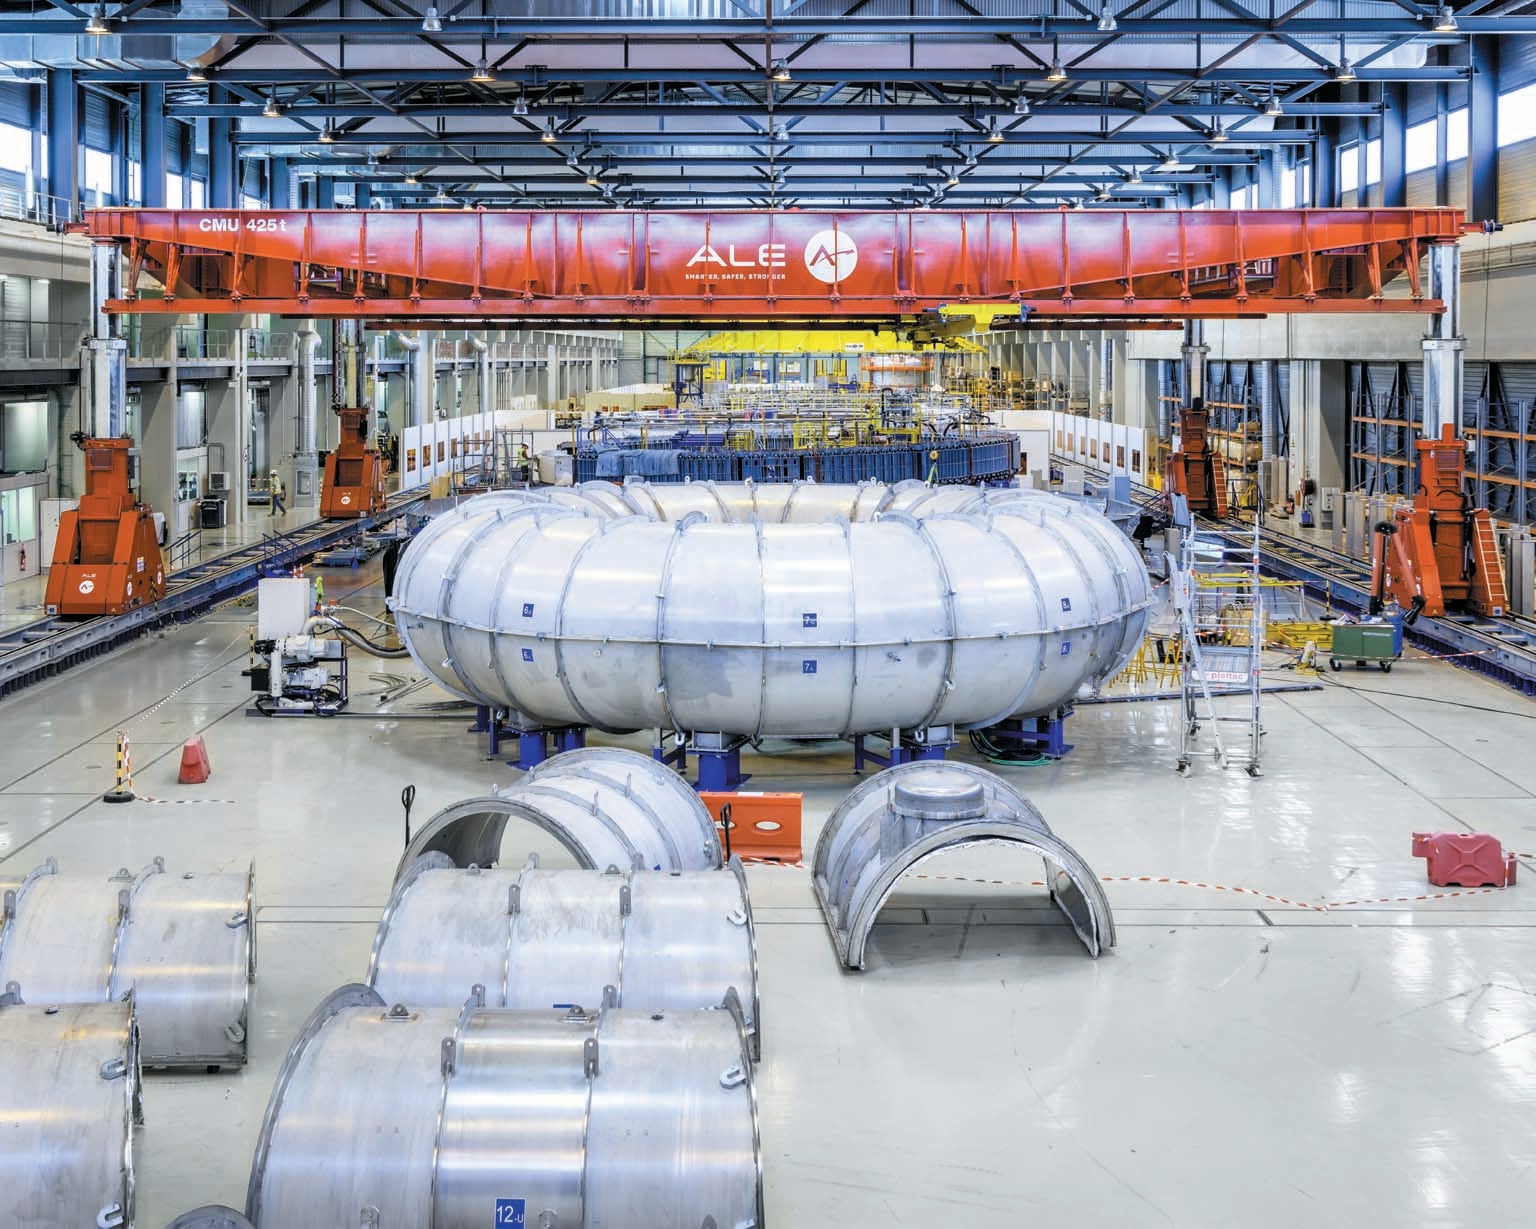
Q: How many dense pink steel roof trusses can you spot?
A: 0